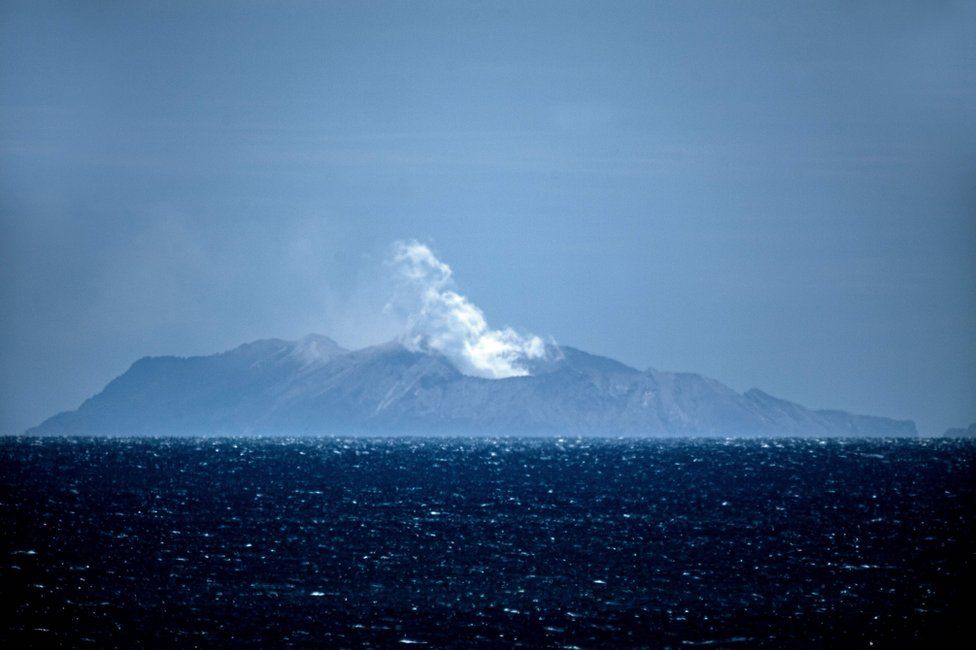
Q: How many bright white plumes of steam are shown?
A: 1